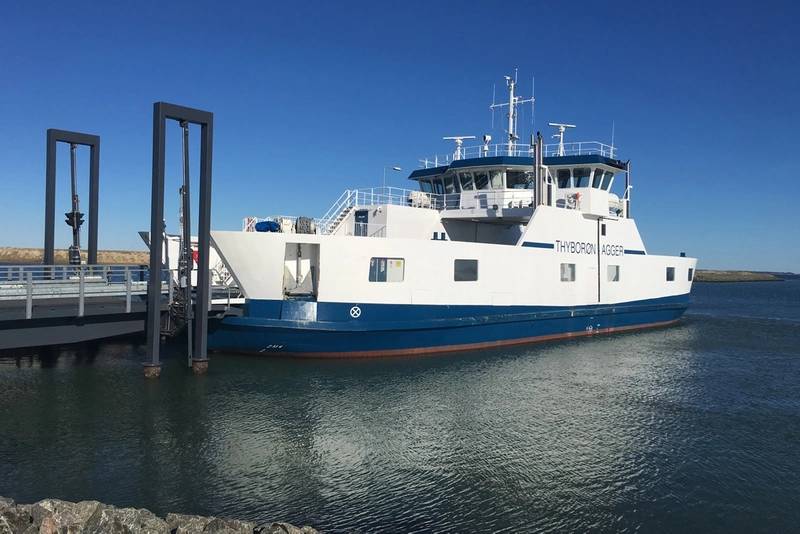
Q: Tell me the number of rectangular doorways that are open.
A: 1